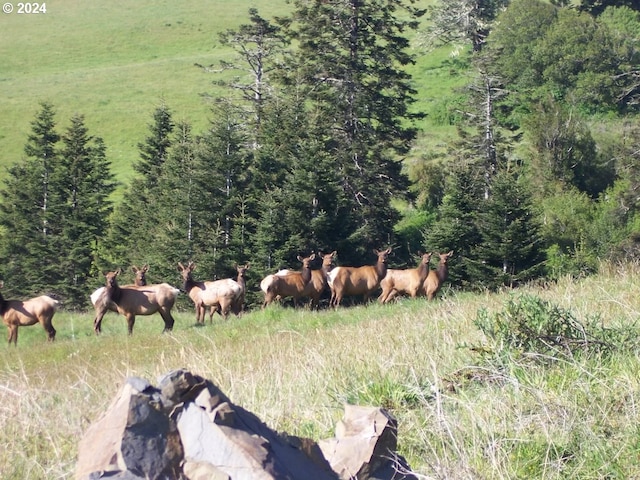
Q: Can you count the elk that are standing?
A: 10